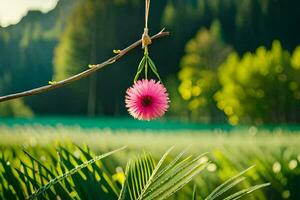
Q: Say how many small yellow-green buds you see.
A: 3